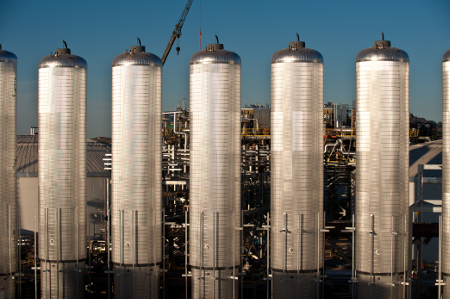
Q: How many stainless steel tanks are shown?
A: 7